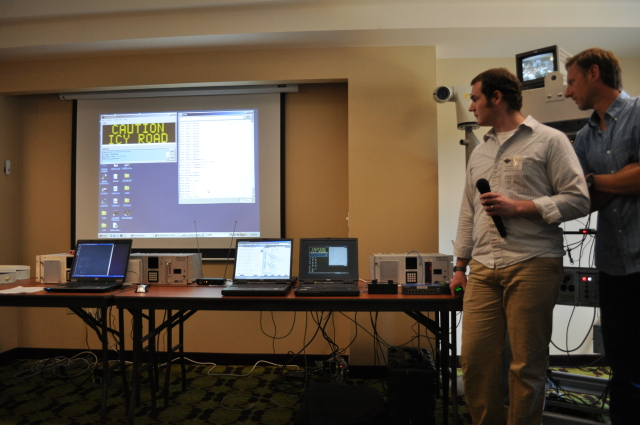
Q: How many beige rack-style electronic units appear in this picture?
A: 3